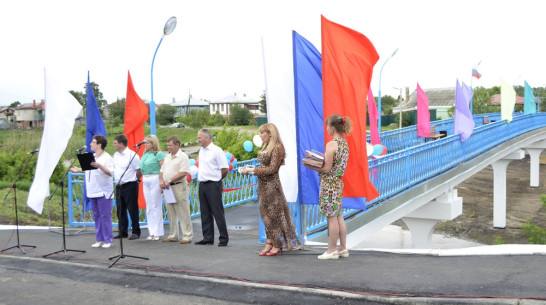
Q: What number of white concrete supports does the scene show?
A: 3